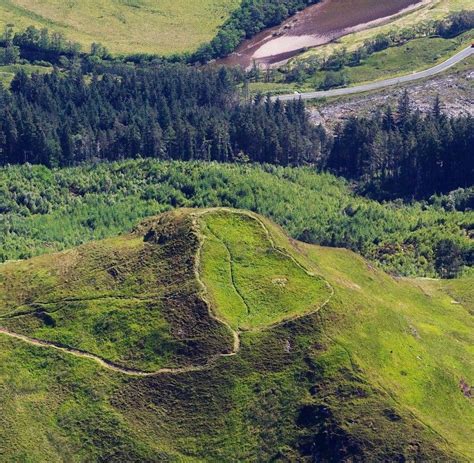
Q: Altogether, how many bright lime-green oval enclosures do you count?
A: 1